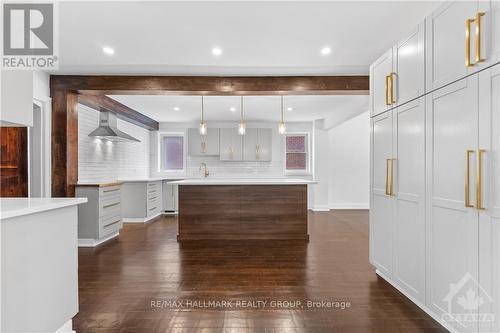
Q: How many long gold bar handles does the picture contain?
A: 8